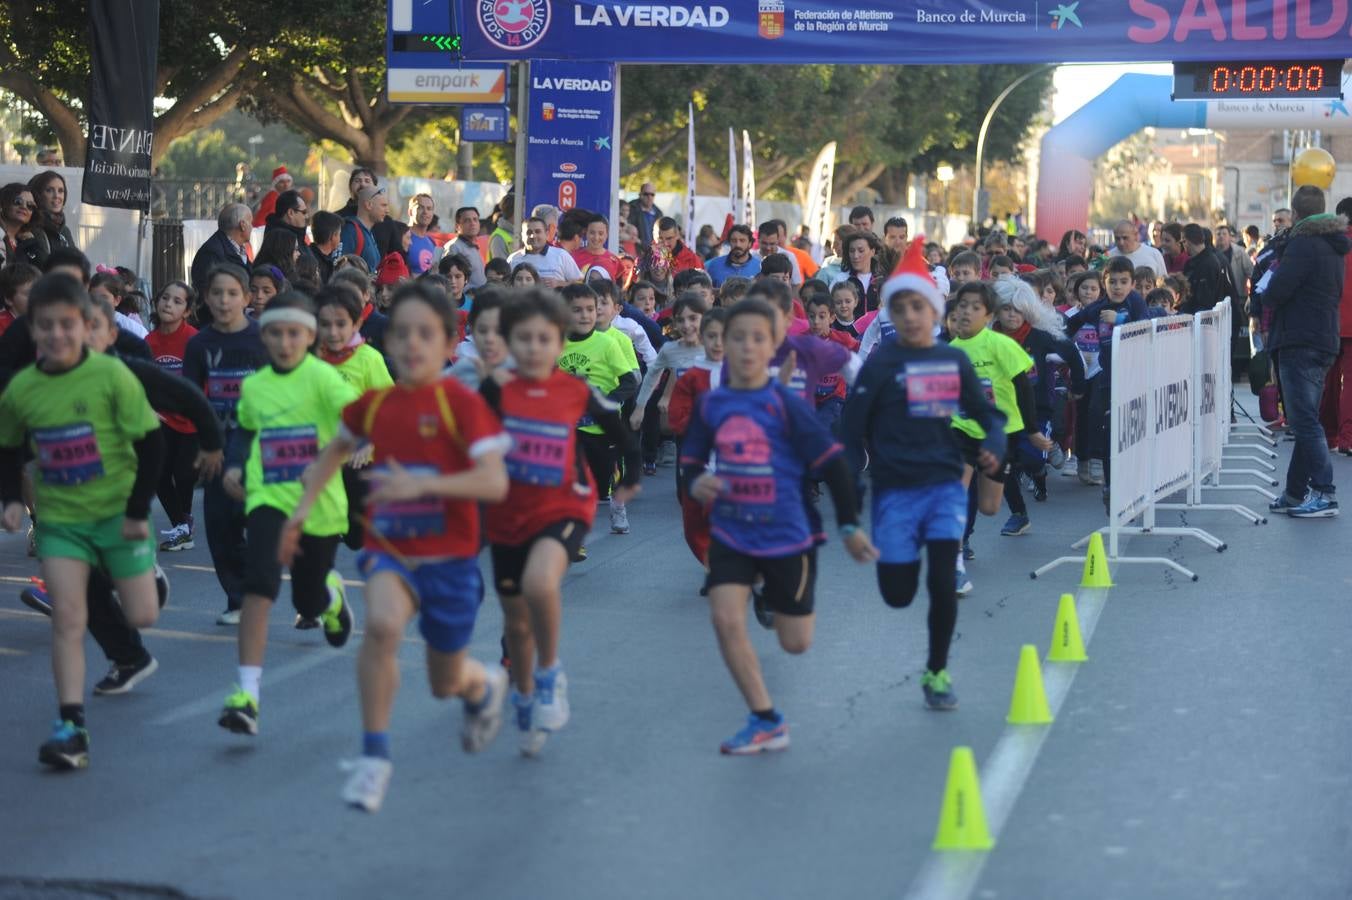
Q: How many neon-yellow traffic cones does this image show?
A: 4